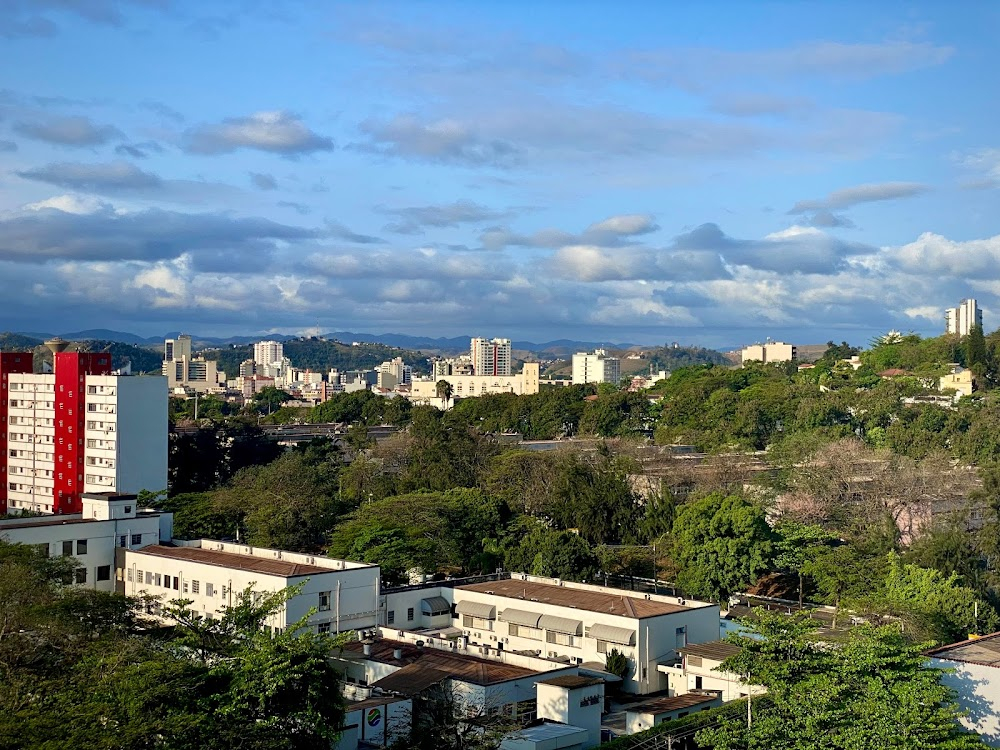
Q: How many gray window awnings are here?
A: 5